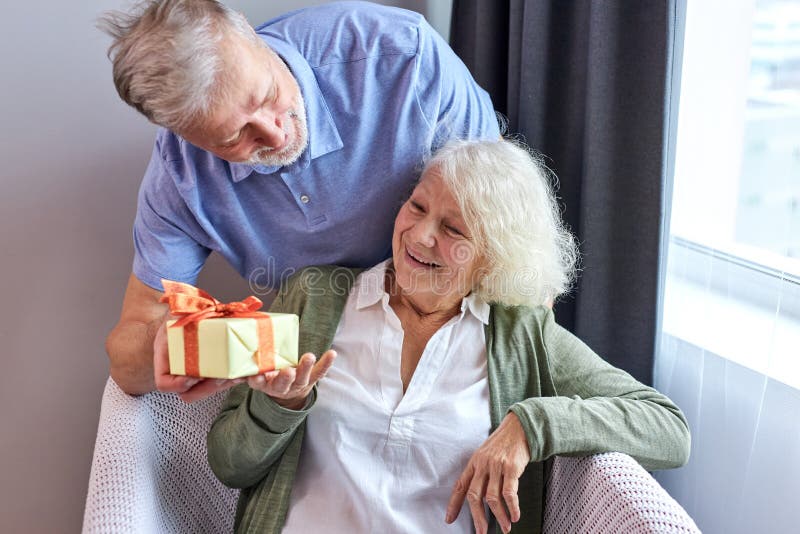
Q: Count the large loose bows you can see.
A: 1